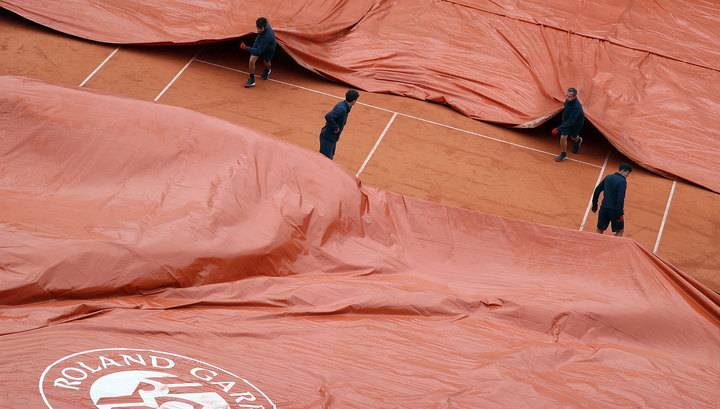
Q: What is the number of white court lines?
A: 6